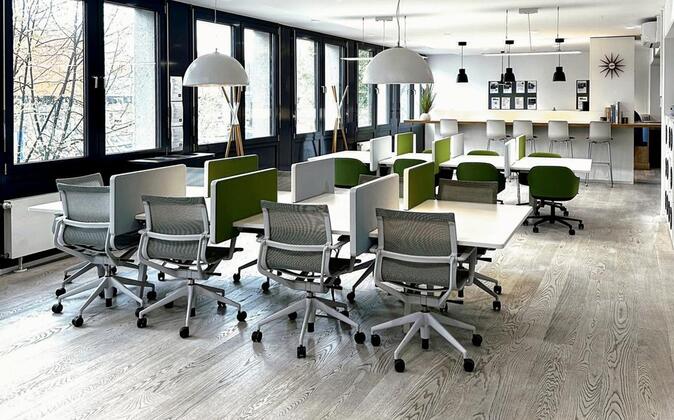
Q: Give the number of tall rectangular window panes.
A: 10